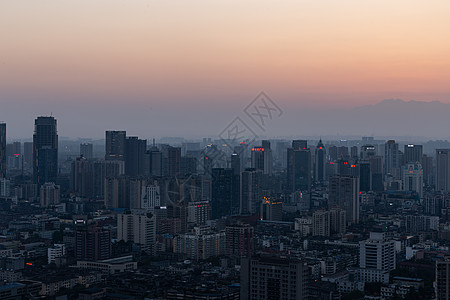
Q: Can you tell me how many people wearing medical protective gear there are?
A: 0